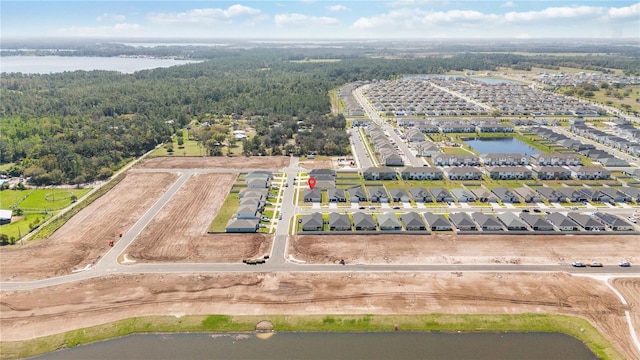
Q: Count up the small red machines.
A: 2